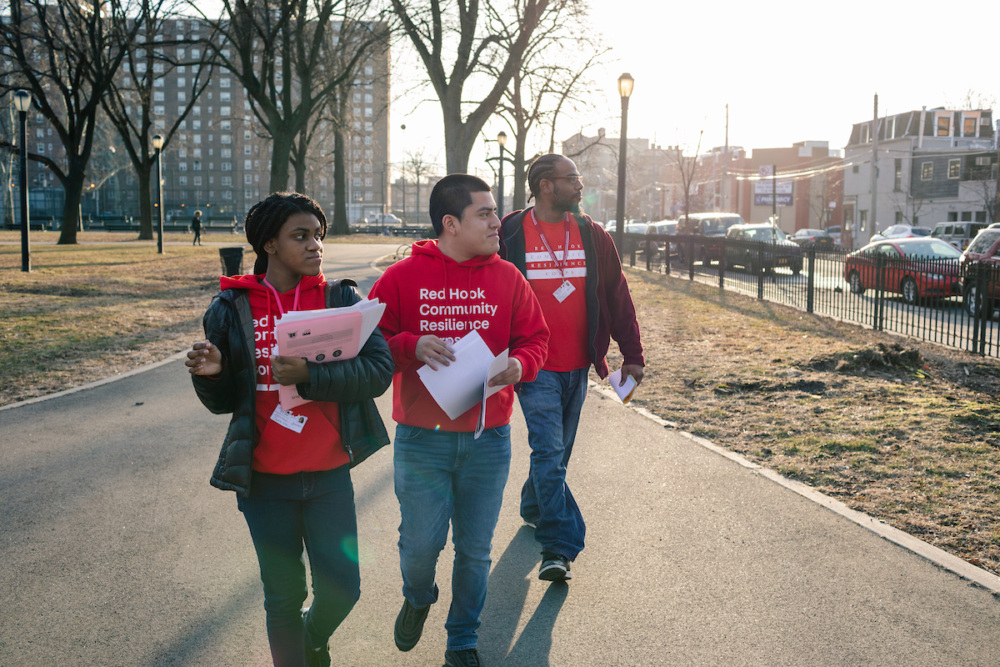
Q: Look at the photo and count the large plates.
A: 0